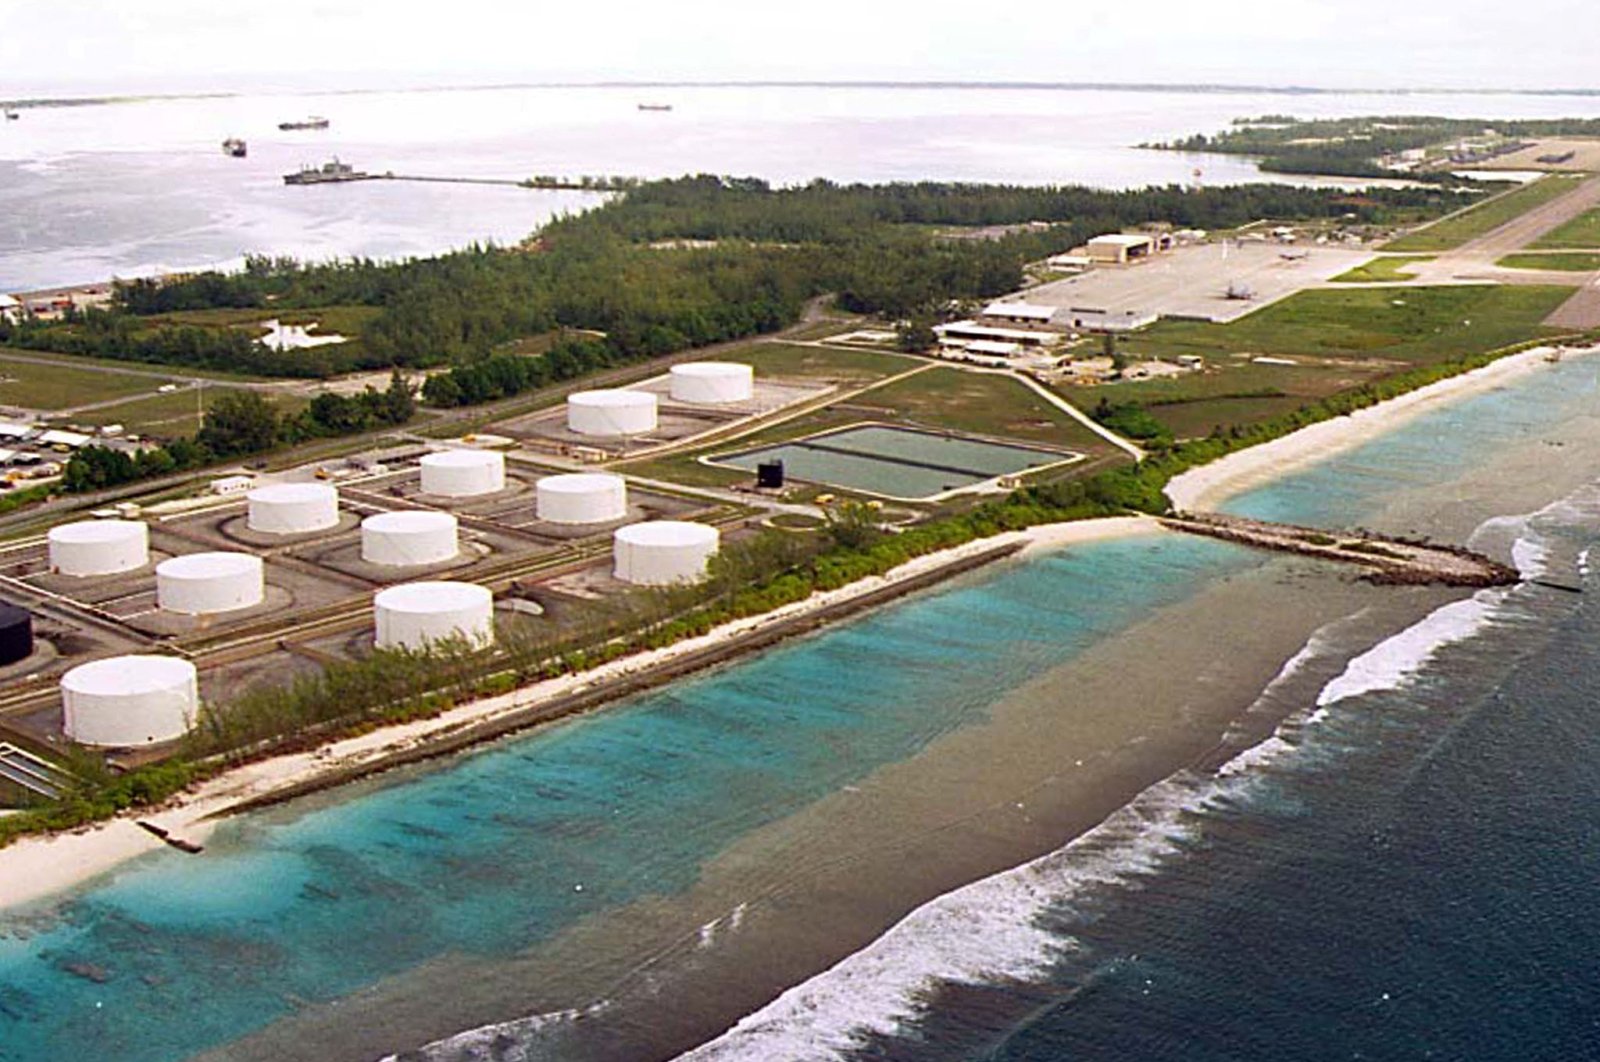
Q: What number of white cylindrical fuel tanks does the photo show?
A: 11